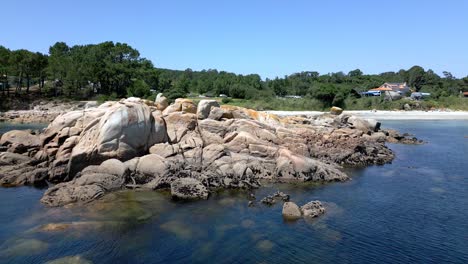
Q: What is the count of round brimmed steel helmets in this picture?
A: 0